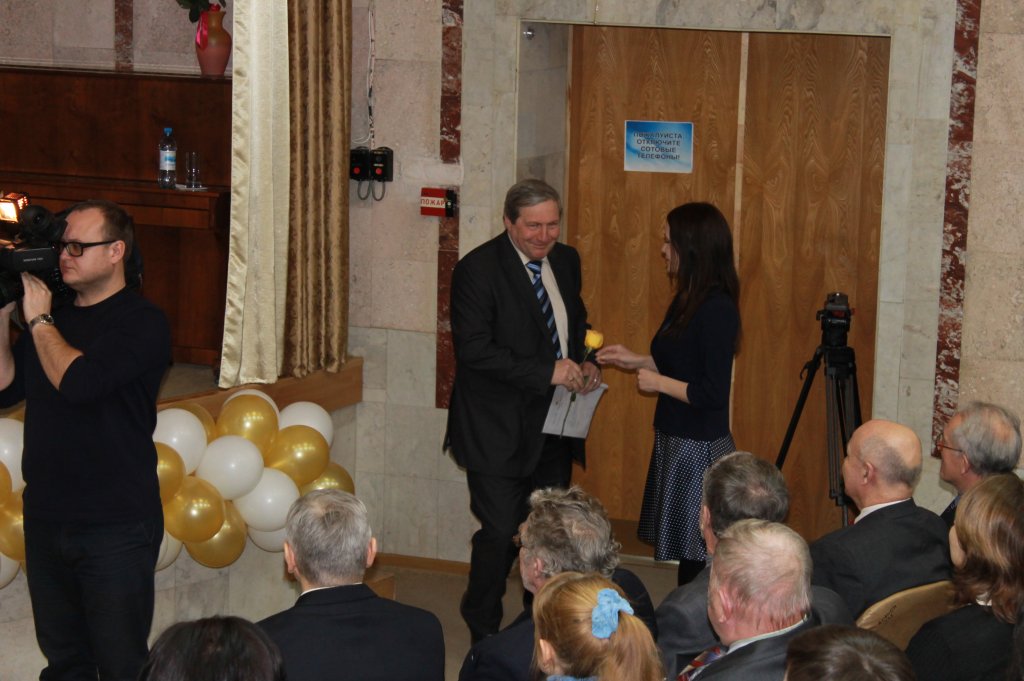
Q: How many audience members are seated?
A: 10